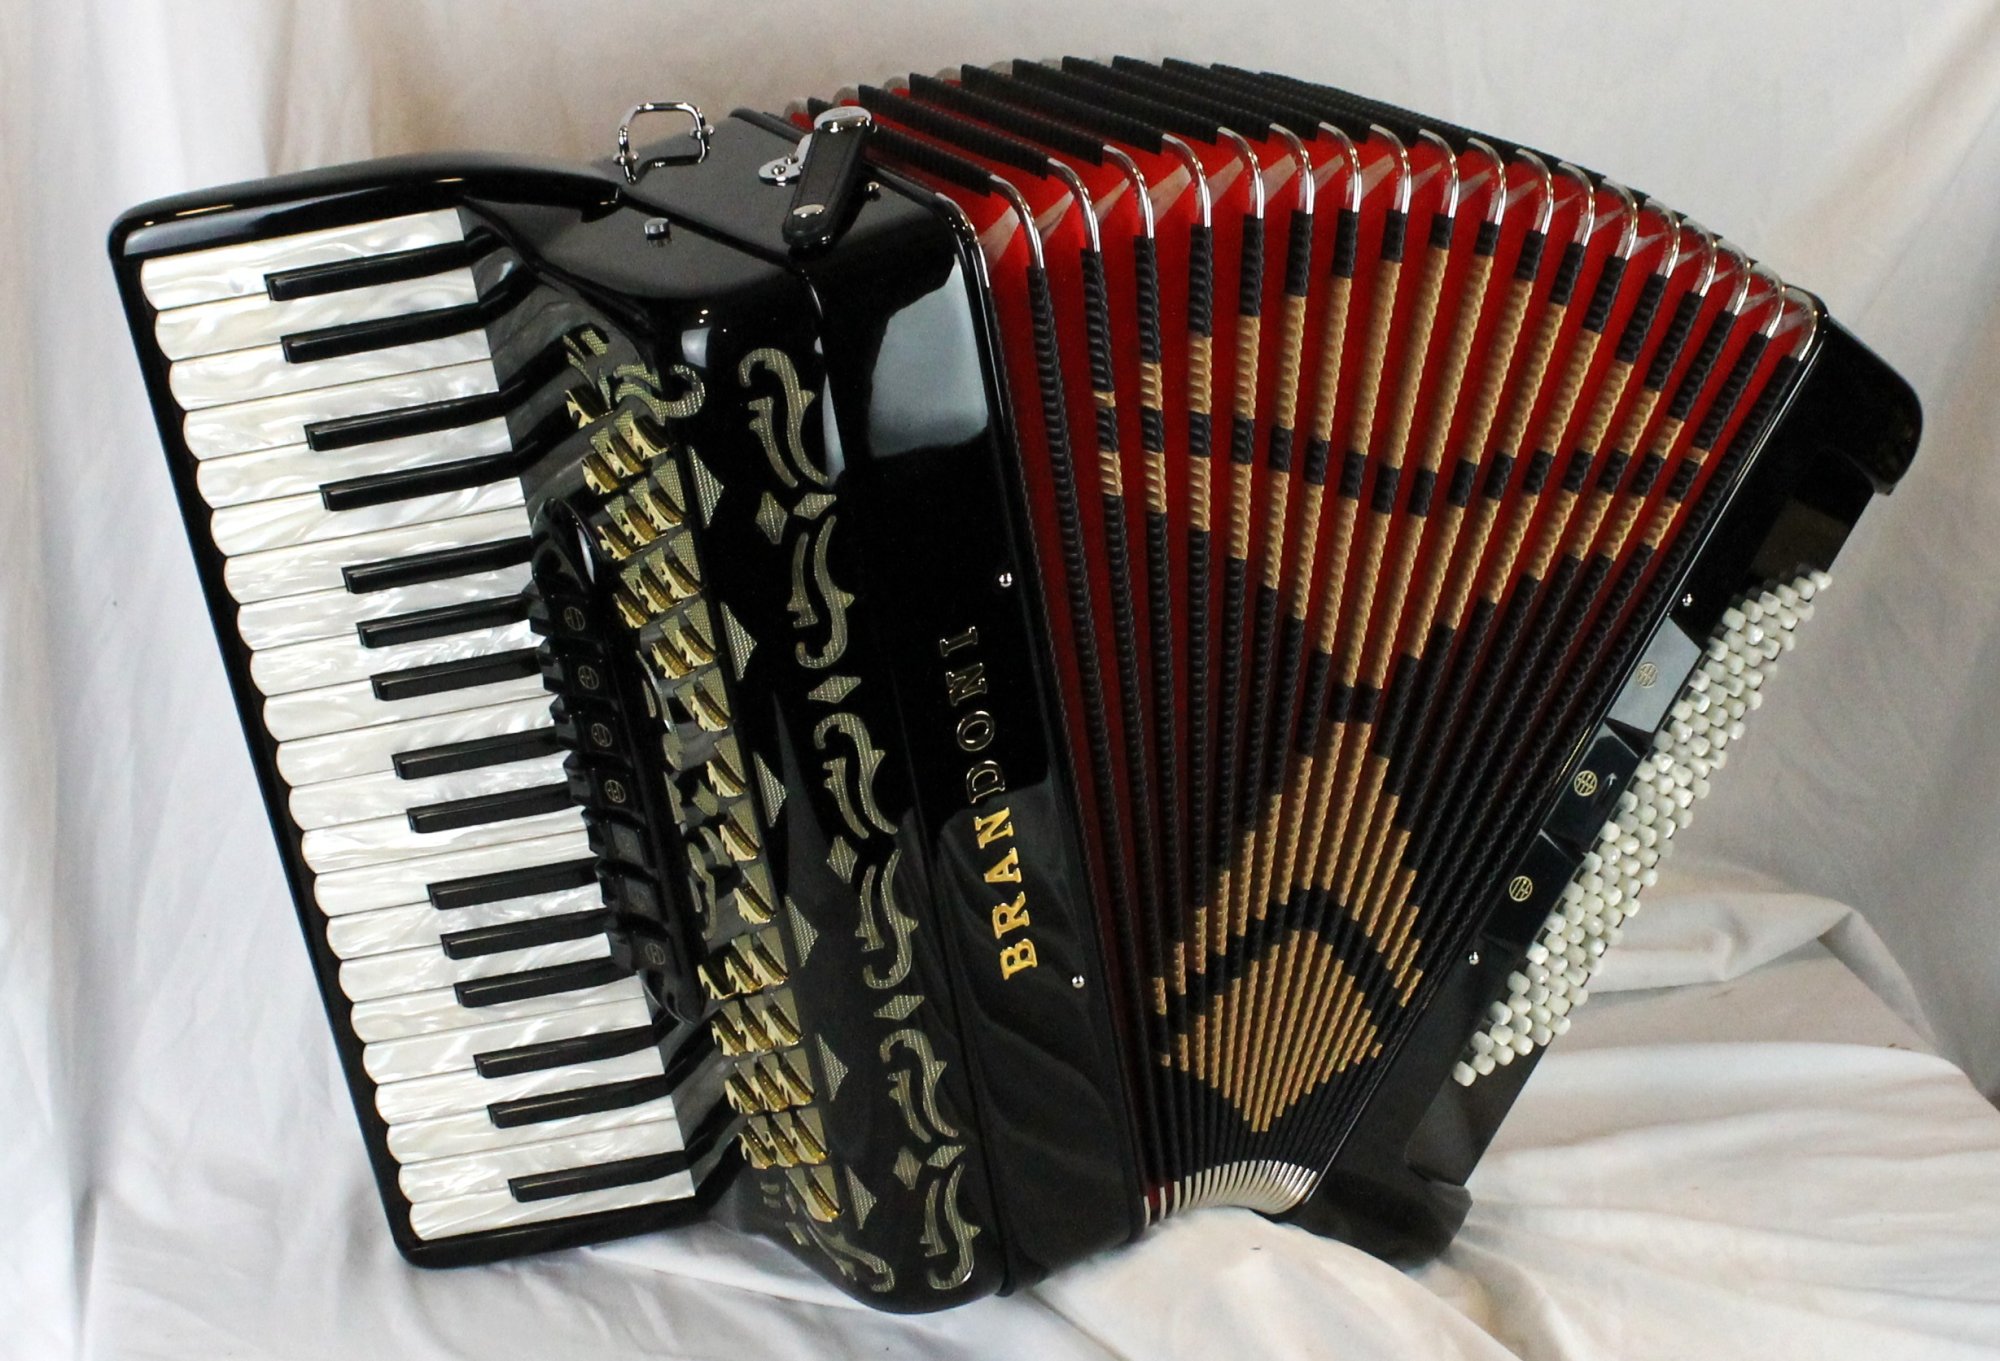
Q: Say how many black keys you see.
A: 15